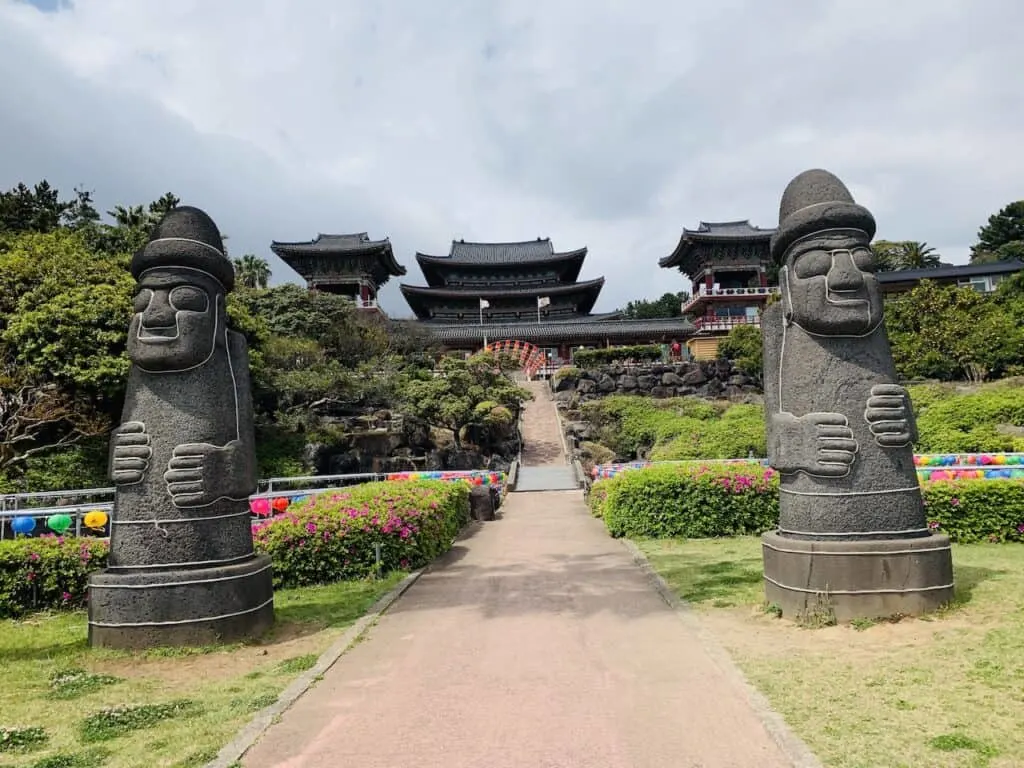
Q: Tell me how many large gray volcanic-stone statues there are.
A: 2